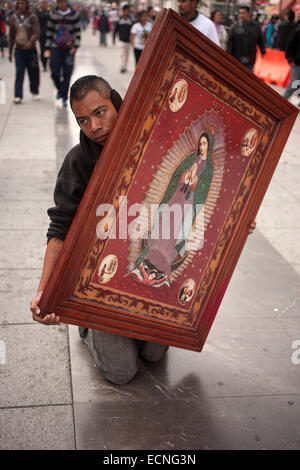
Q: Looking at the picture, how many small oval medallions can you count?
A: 4